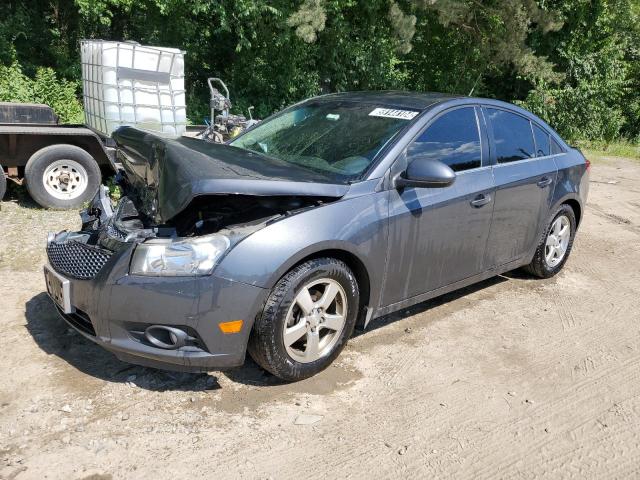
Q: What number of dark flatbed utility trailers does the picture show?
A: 1